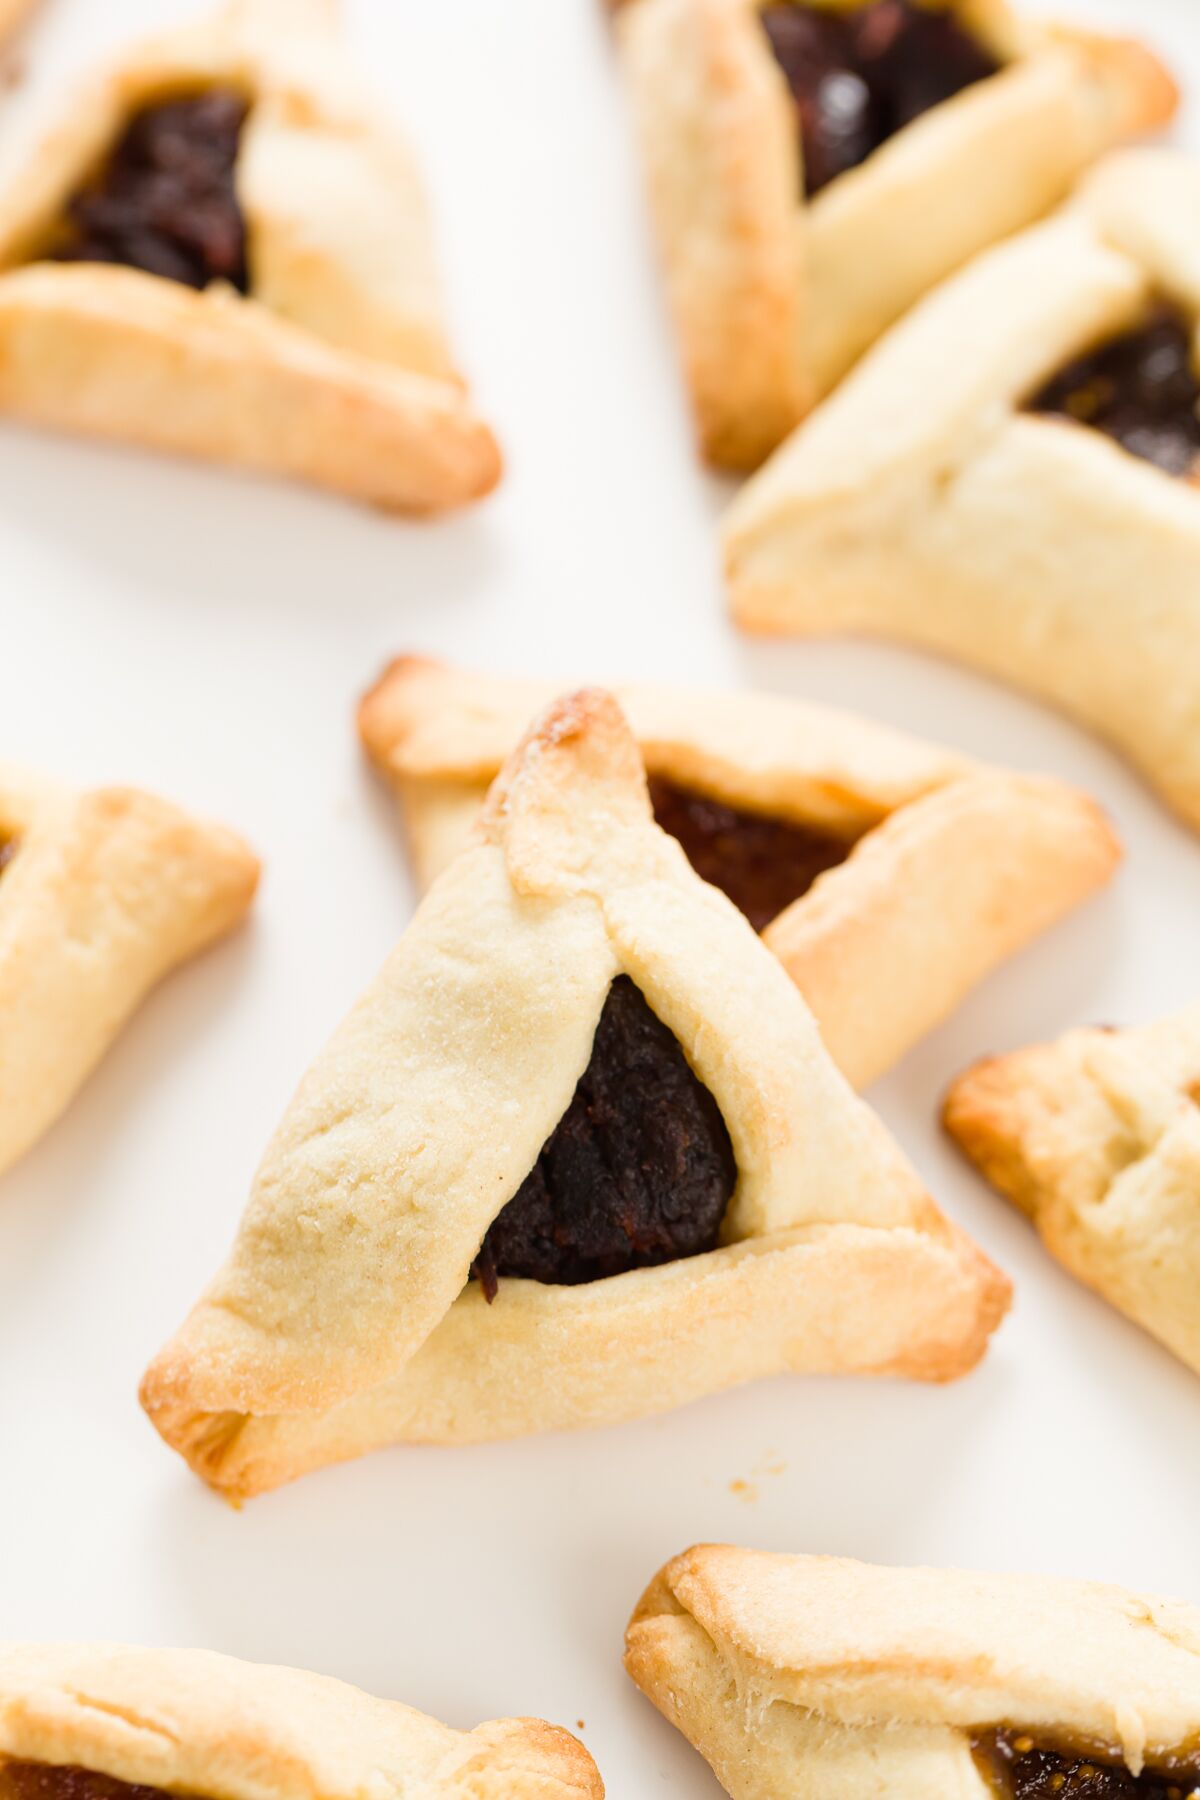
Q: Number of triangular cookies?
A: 9